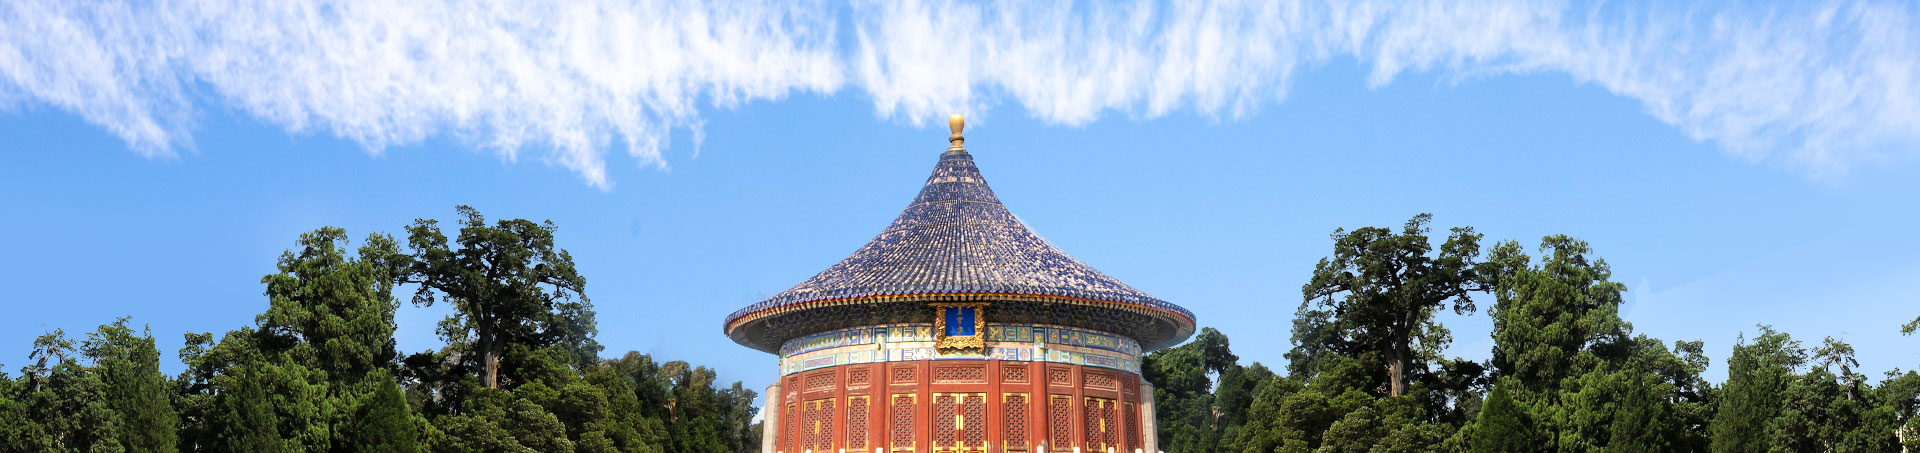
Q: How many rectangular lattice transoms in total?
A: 9